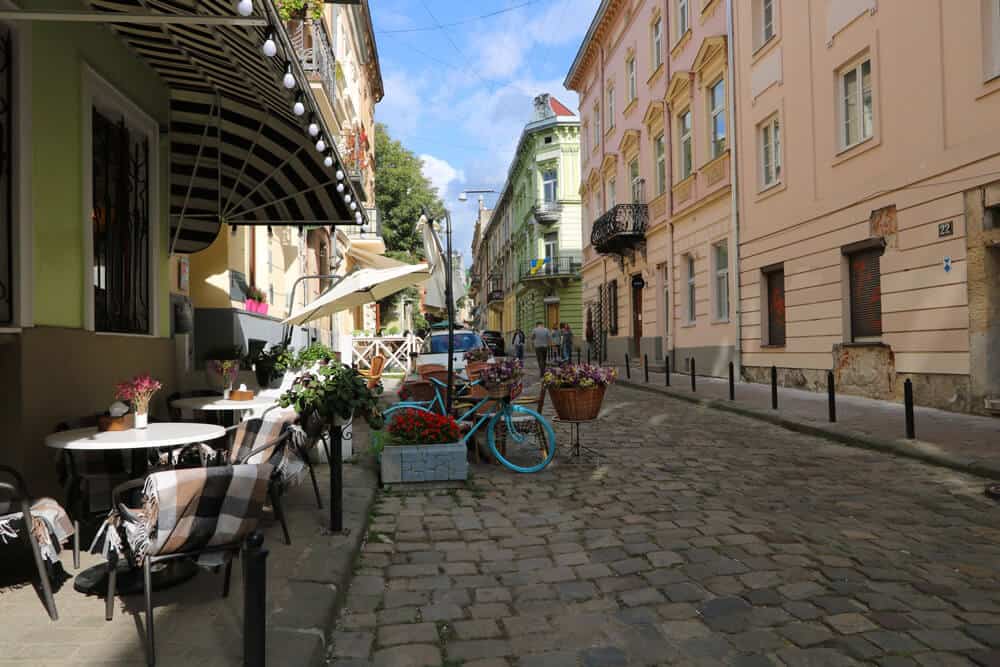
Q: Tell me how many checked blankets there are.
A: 3